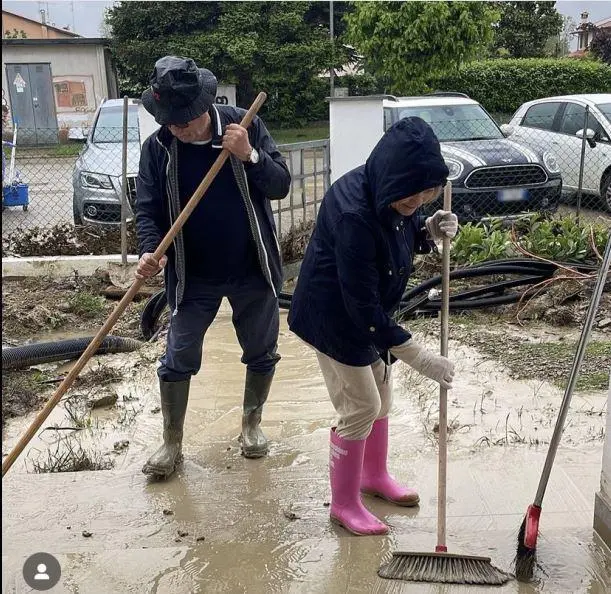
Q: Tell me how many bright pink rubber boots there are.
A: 2